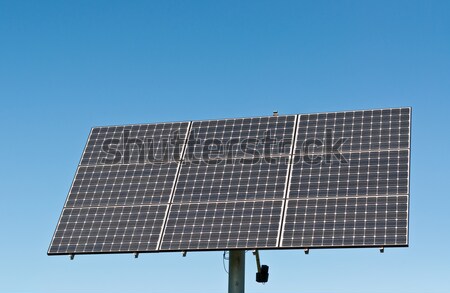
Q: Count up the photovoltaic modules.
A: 9